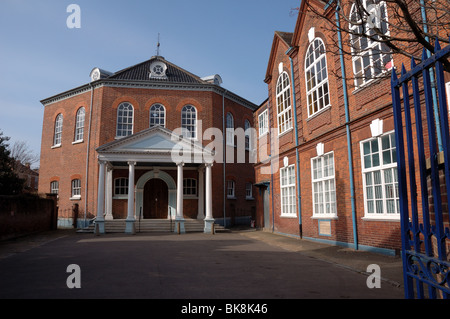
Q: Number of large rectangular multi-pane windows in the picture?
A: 3